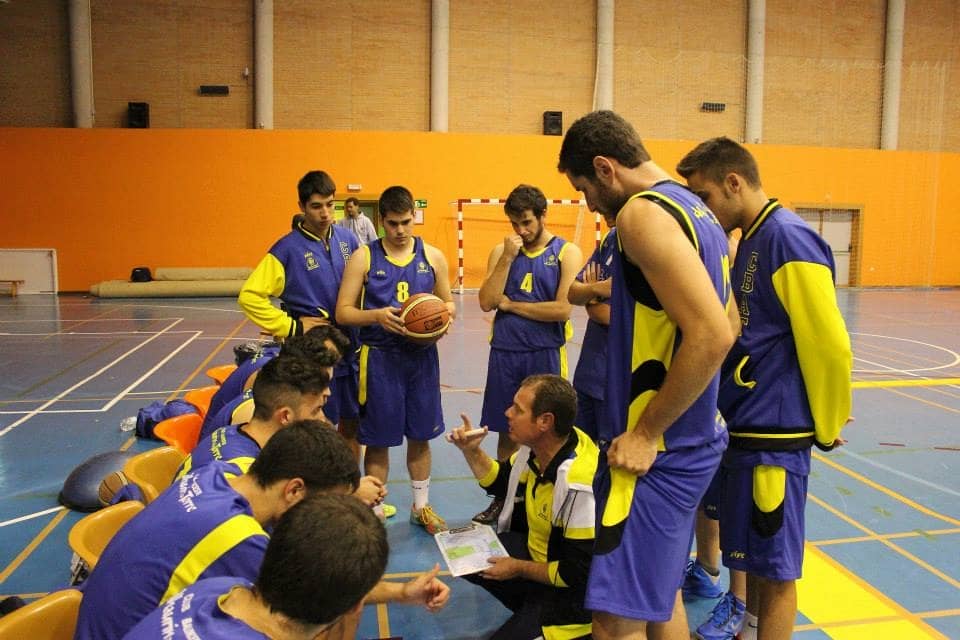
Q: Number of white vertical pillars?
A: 6